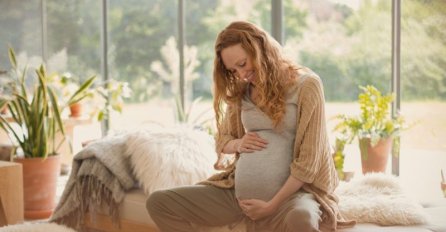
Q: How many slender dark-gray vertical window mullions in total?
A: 5